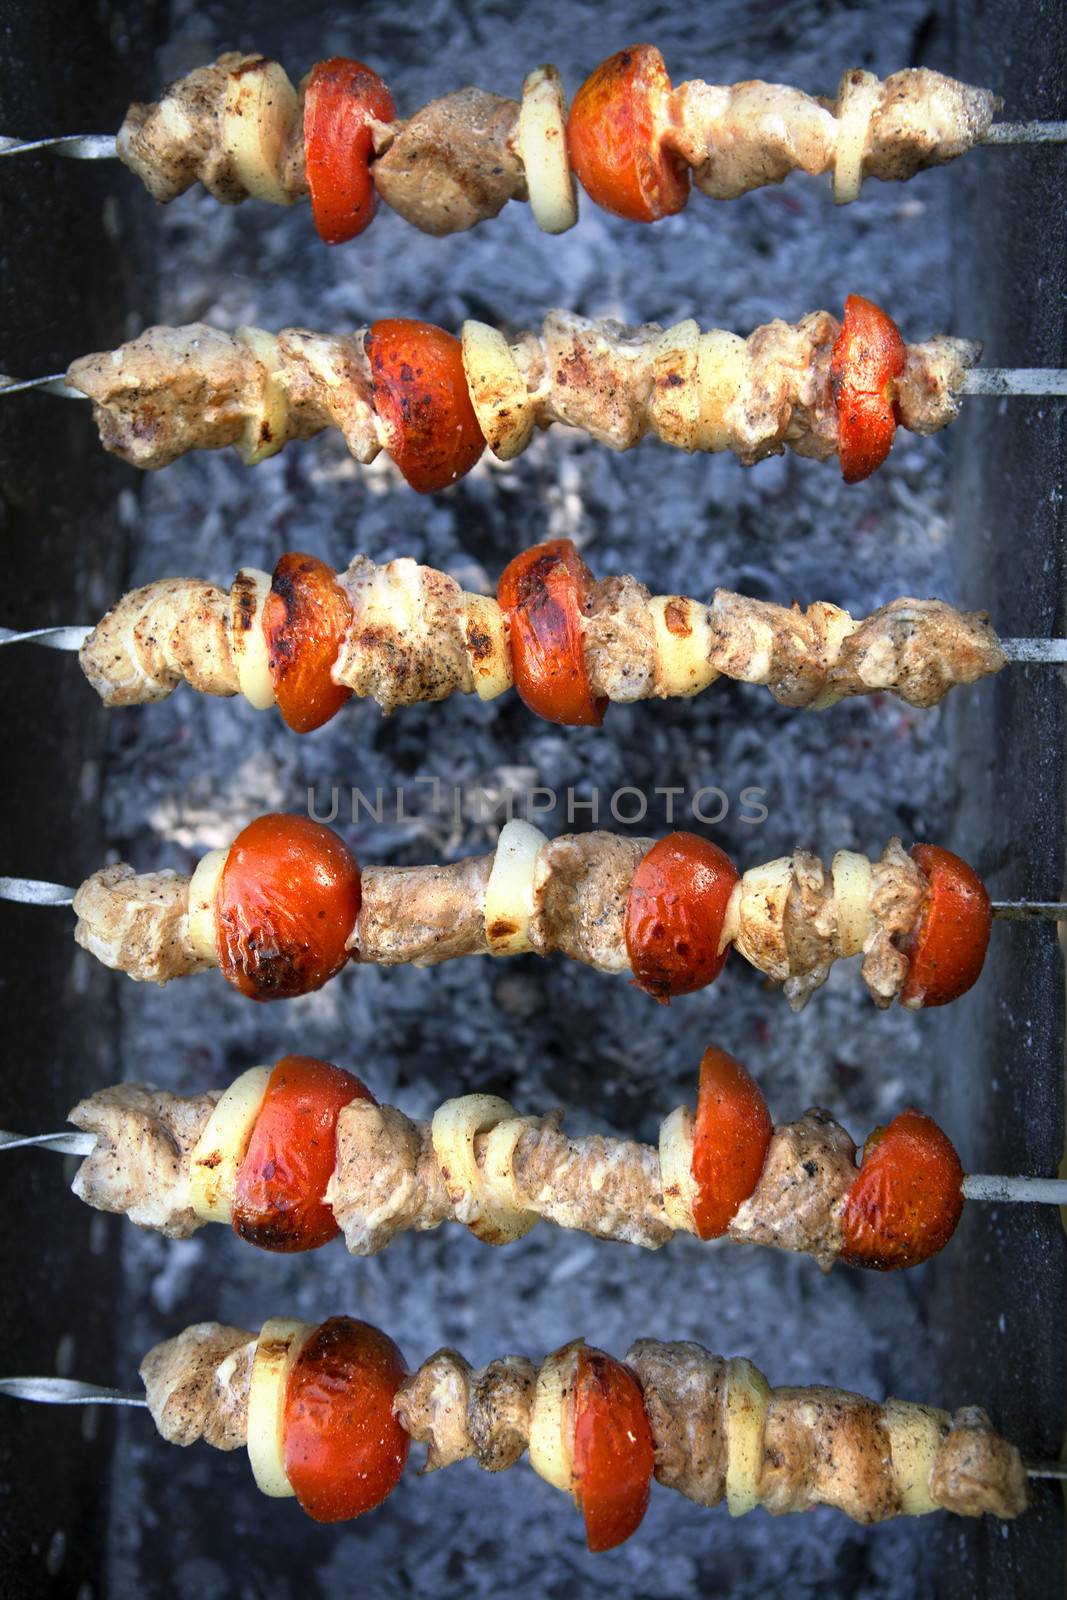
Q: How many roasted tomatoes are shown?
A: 14